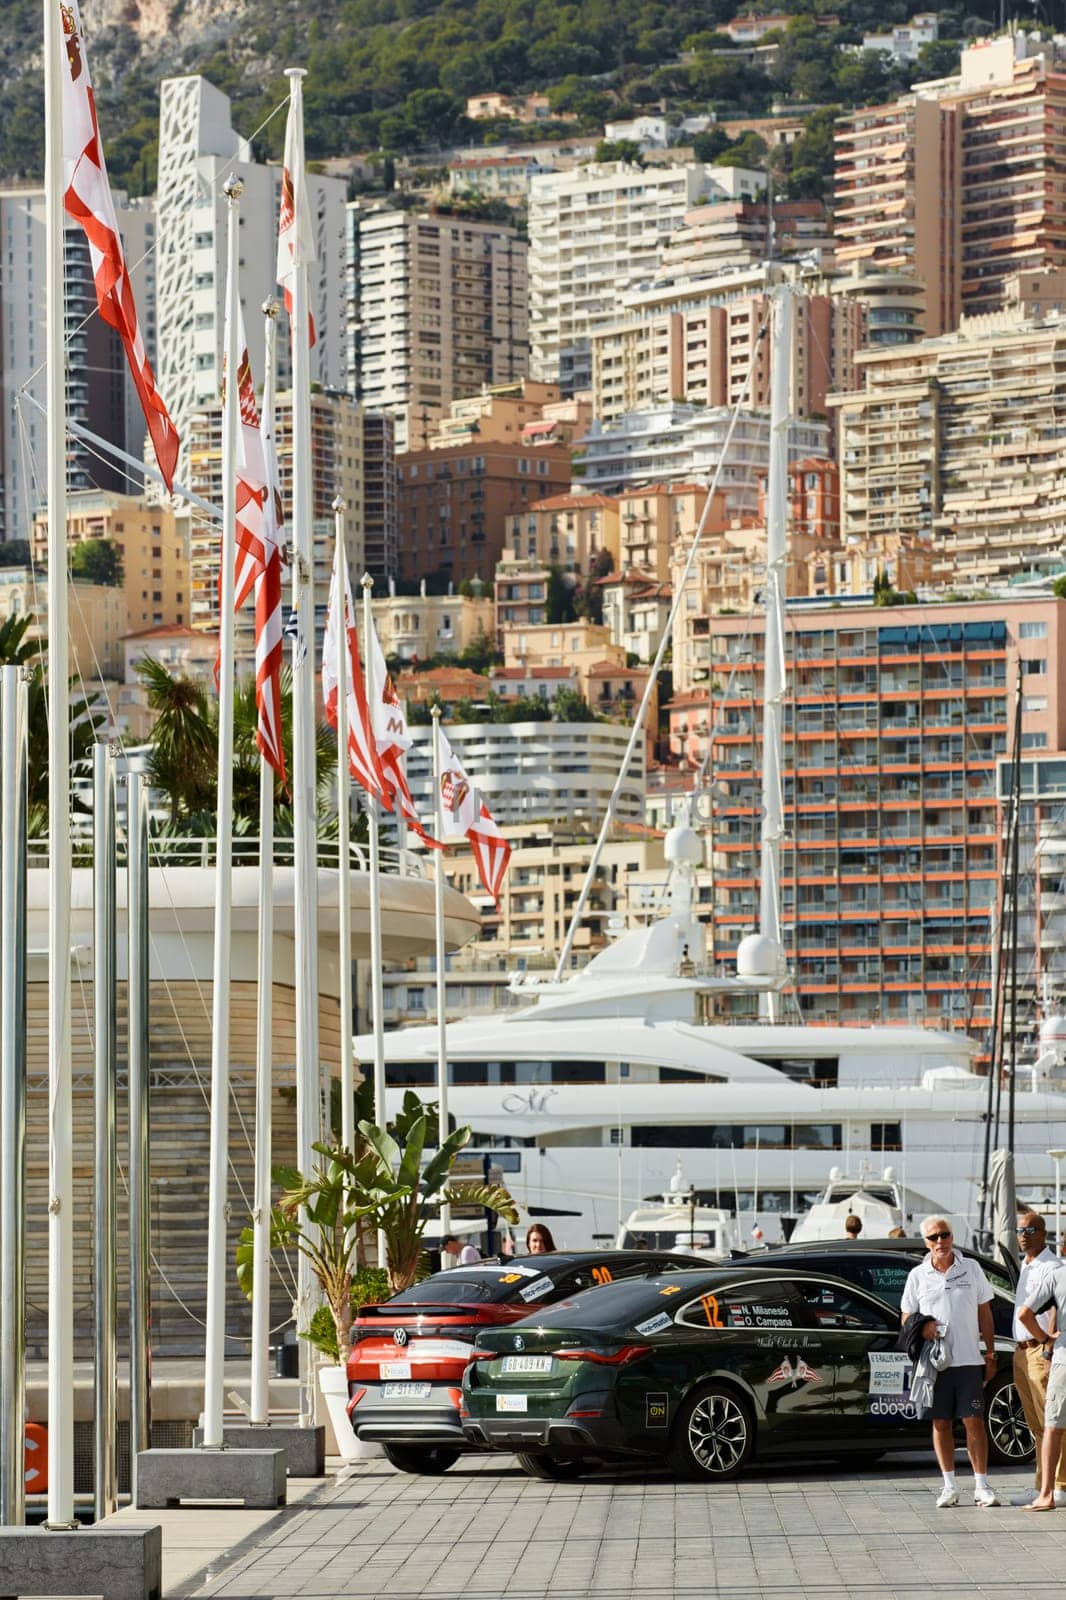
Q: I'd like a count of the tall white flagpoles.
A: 7